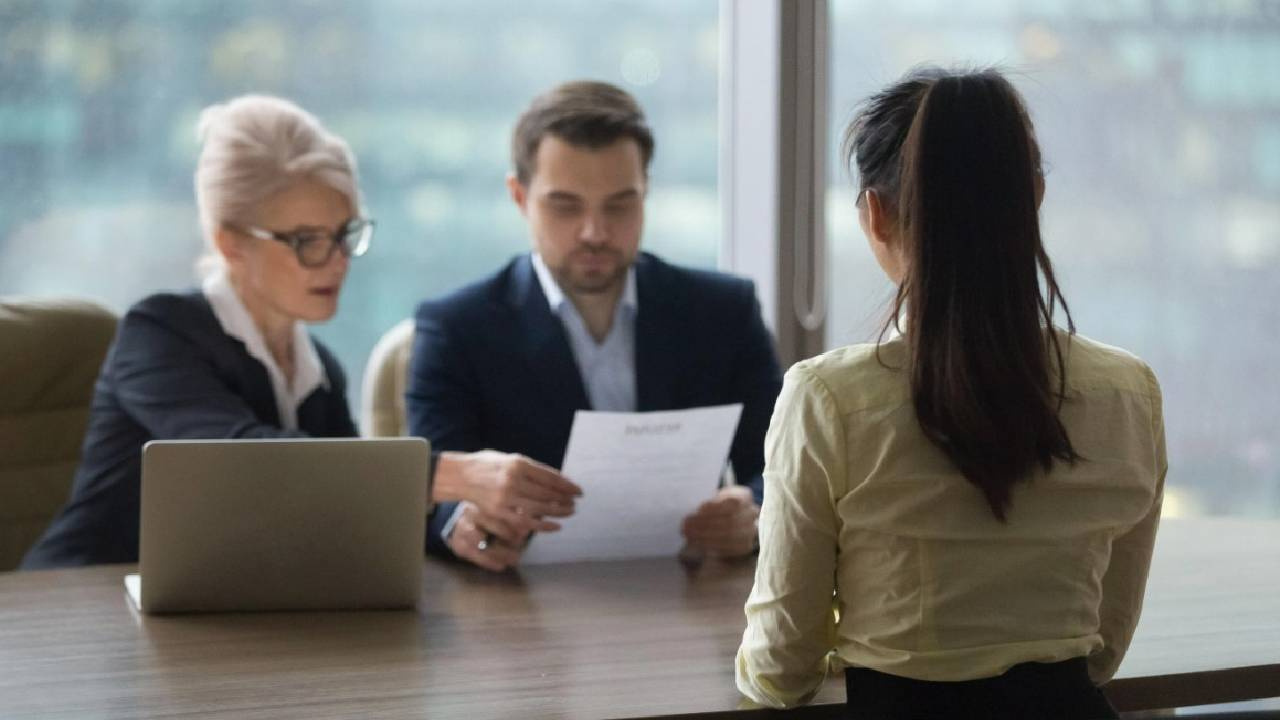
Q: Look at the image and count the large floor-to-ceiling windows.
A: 2